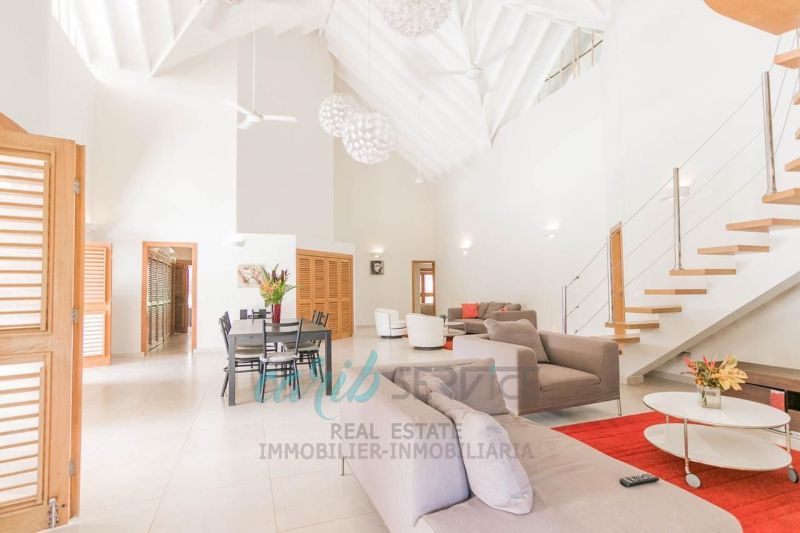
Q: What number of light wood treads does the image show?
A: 12